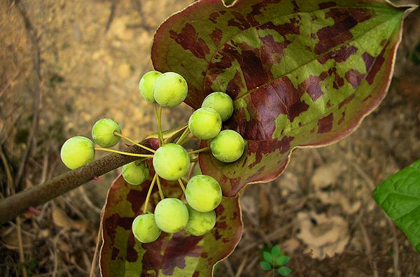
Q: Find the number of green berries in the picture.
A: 13